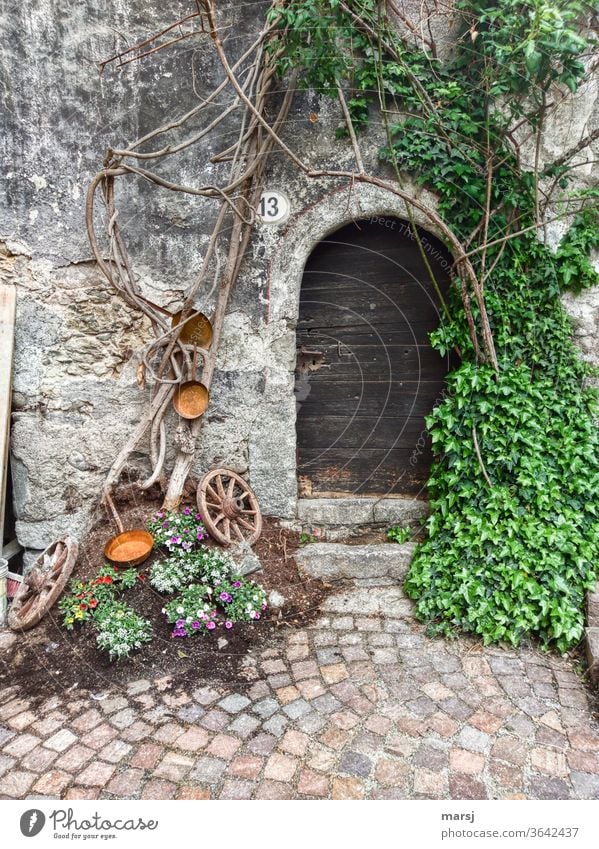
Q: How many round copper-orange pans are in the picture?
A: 3